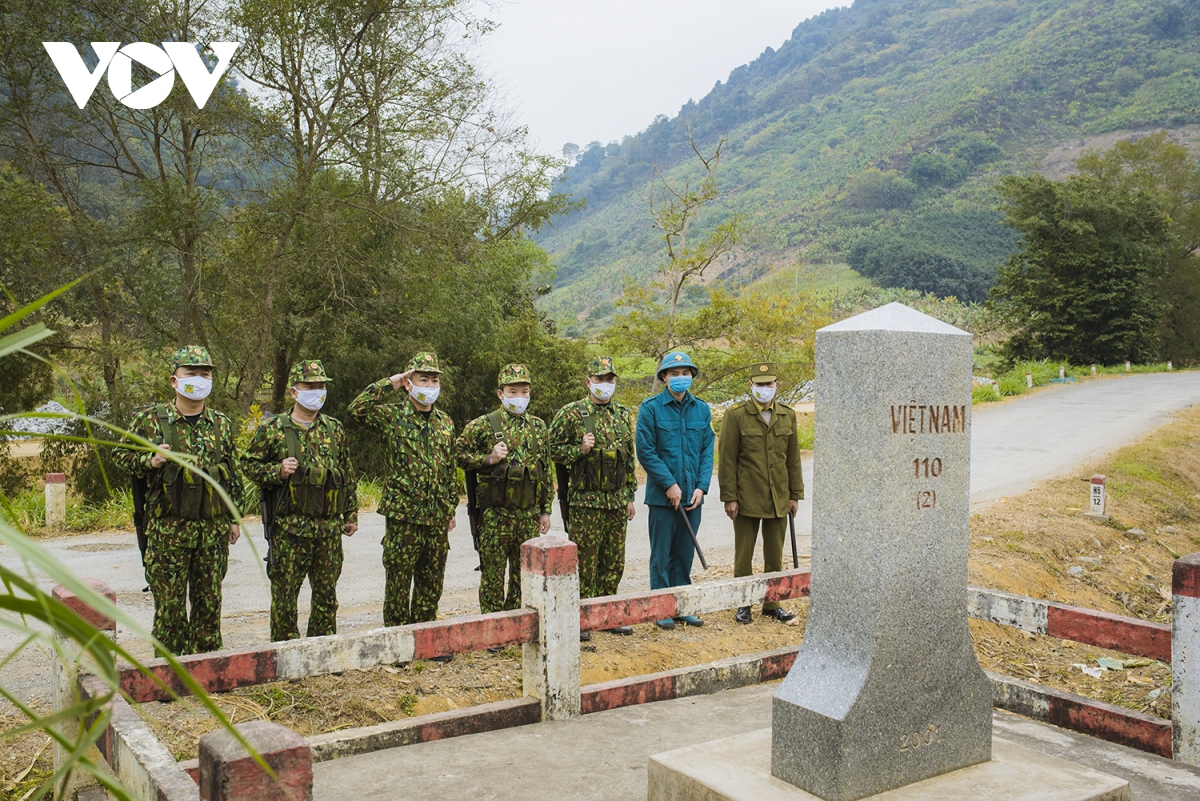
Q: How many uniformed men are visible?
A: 7